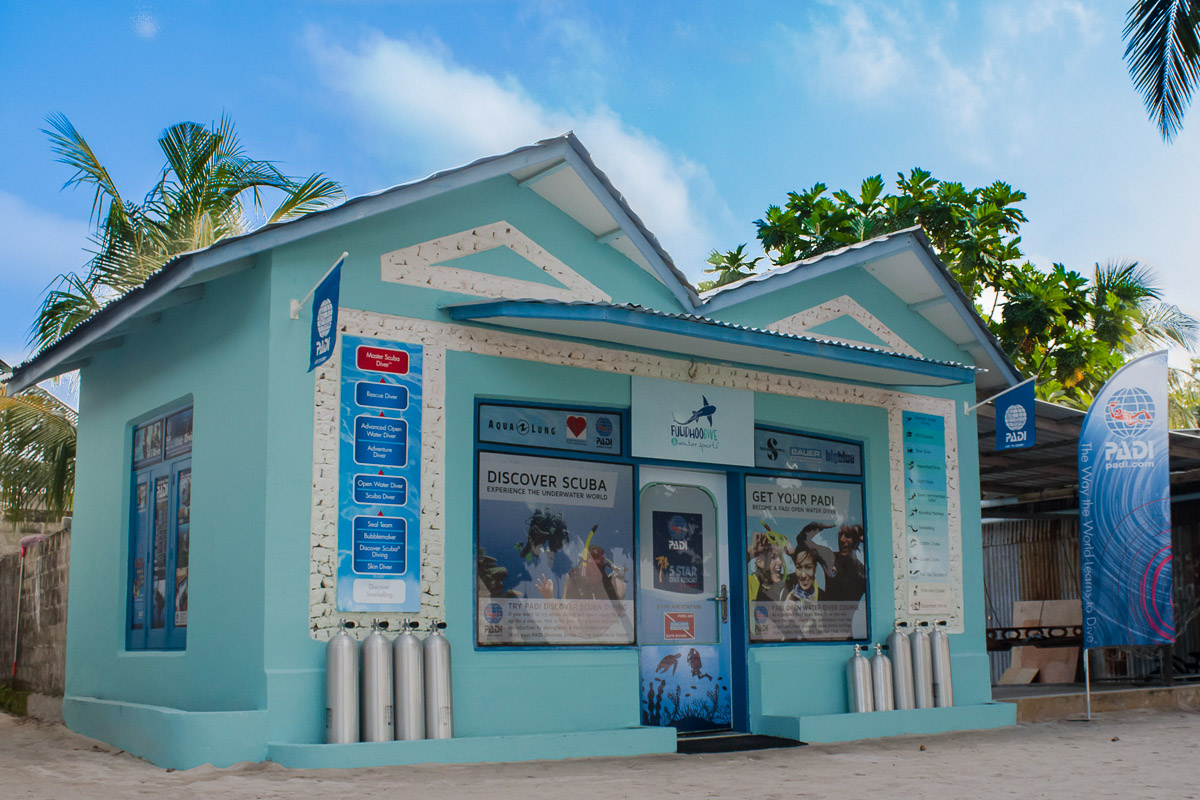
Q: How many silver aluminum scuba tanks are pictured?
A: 9